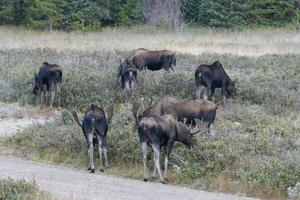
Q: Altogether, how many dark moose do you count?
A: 7